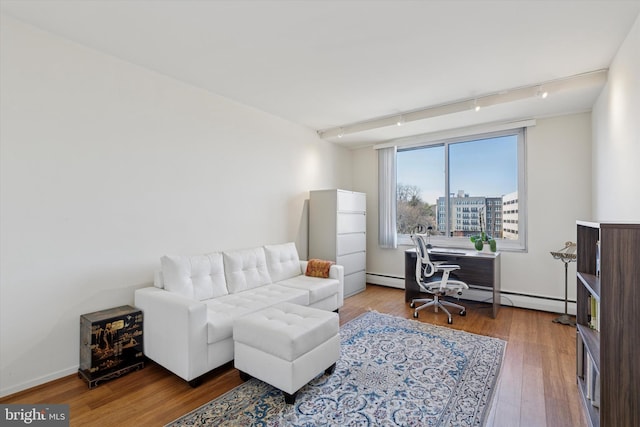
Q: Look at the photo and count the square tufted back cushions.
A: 3